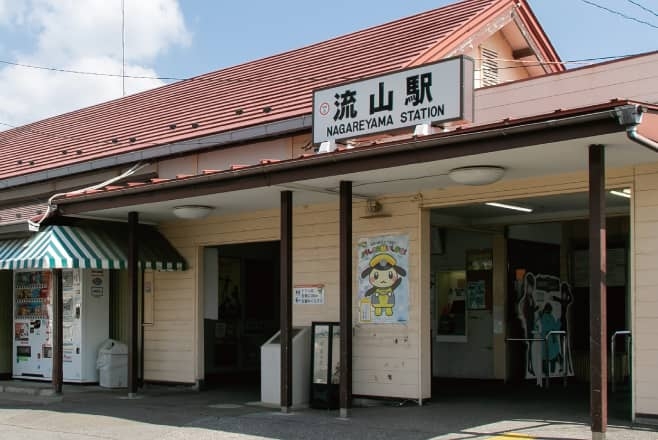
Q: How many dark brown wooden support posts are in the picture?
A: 5